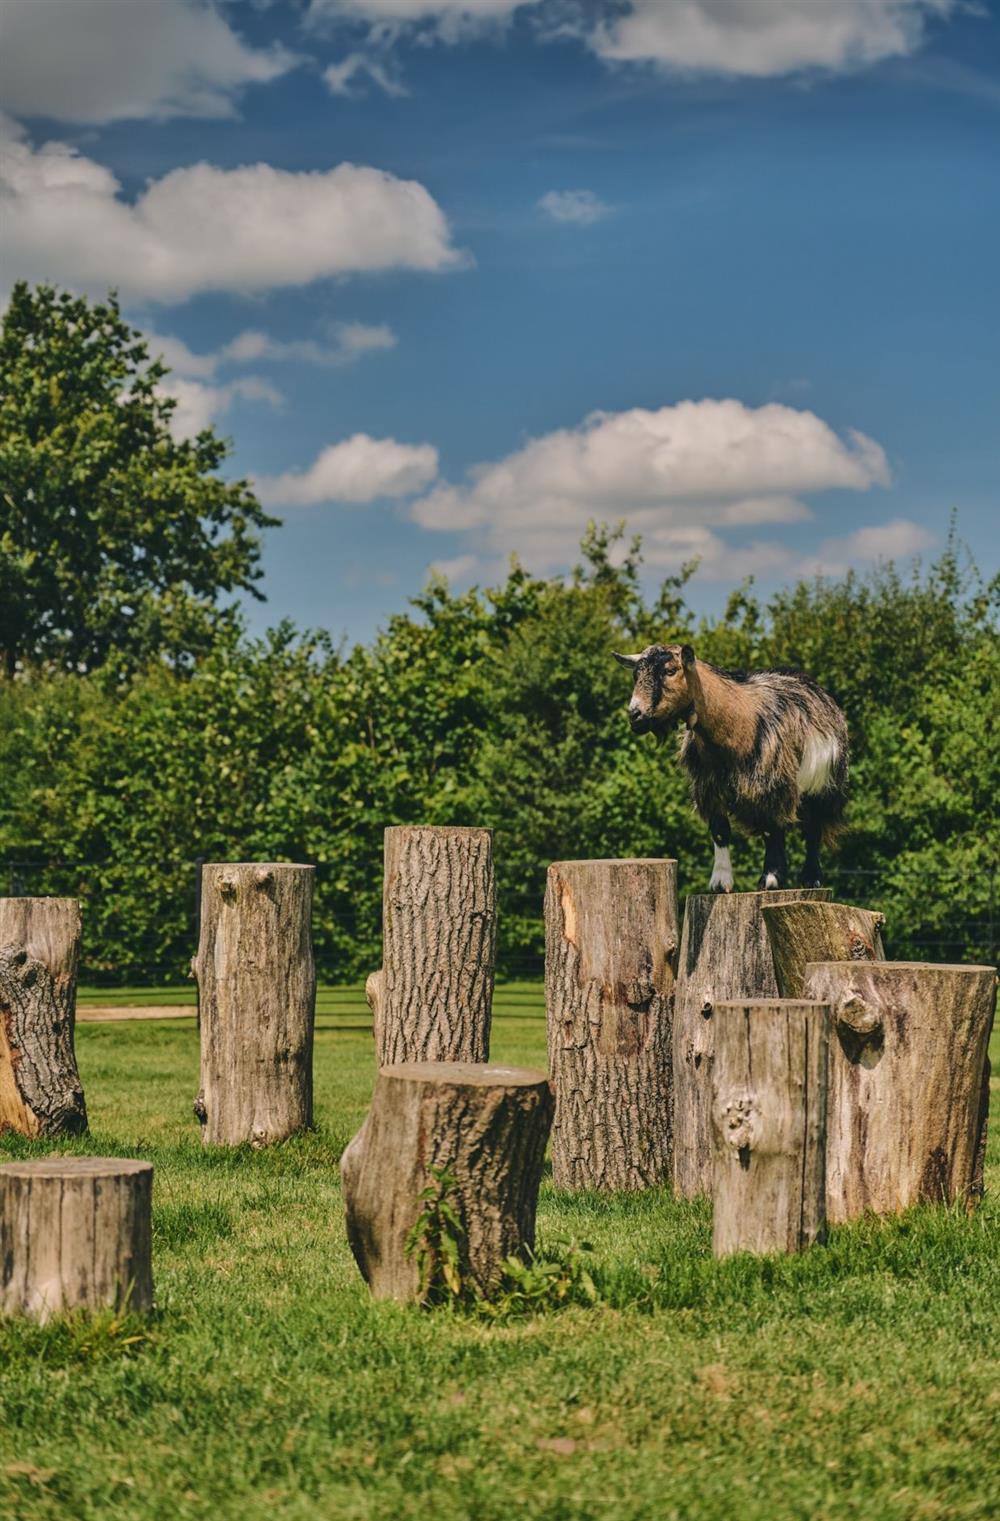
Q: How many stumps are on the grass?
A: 10